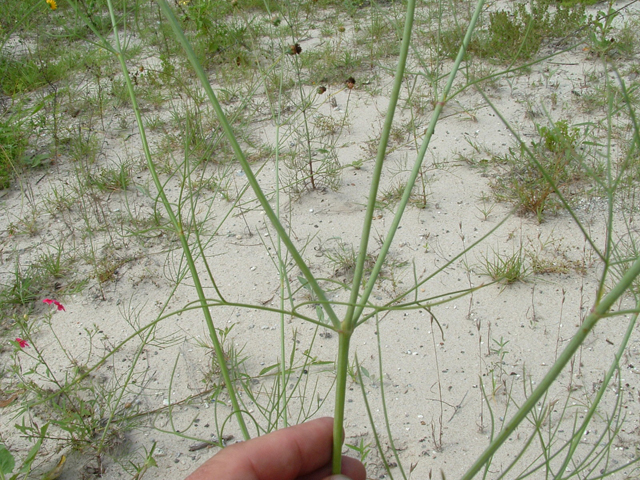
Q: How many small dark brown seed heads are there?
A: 3